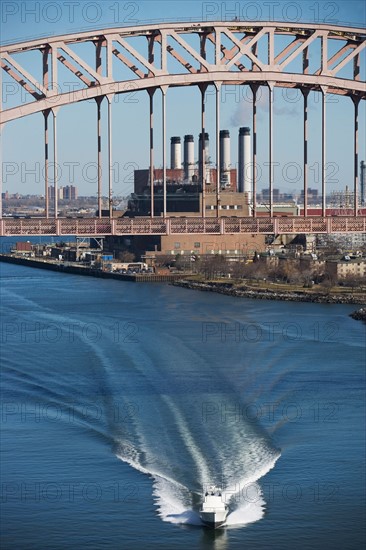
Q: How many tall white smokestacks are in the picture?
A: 5